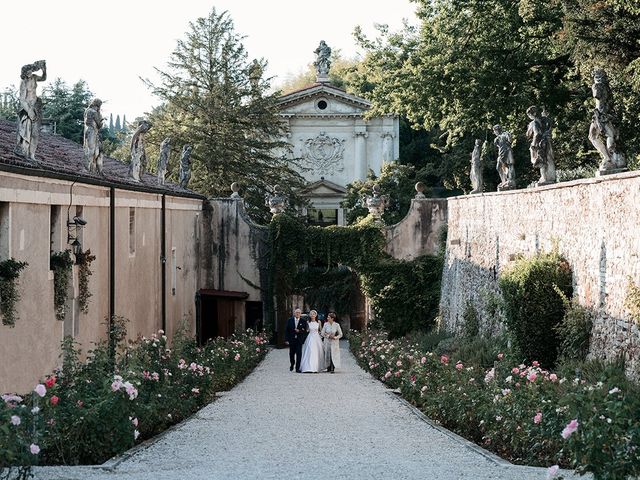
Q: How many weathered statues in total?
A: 10